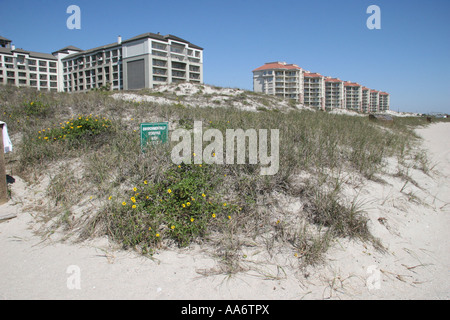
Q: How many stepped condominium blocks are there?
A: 7